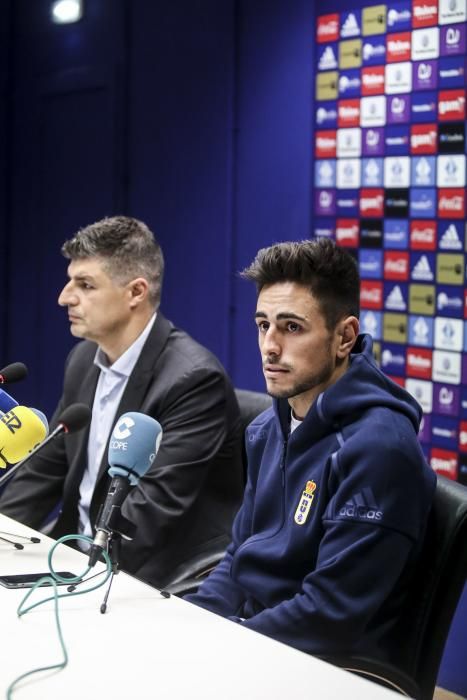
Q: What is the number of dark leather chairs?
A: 2